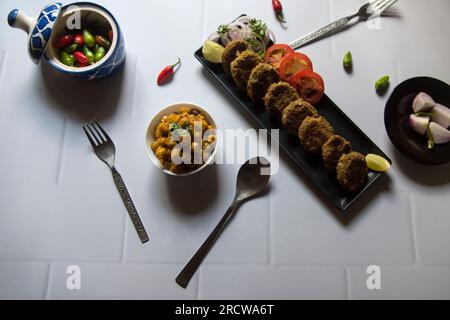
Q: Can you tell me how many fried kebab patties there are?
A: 8